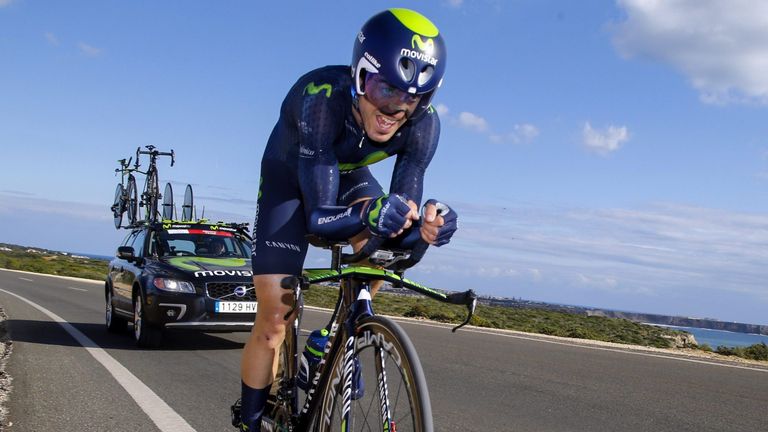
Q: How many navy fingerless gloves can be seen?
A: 2